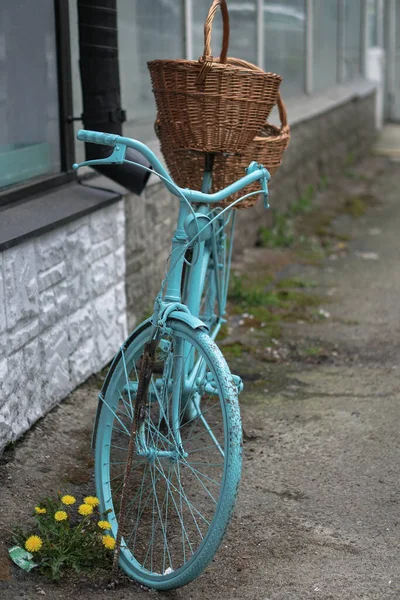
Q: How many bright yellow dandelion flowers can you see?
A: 8